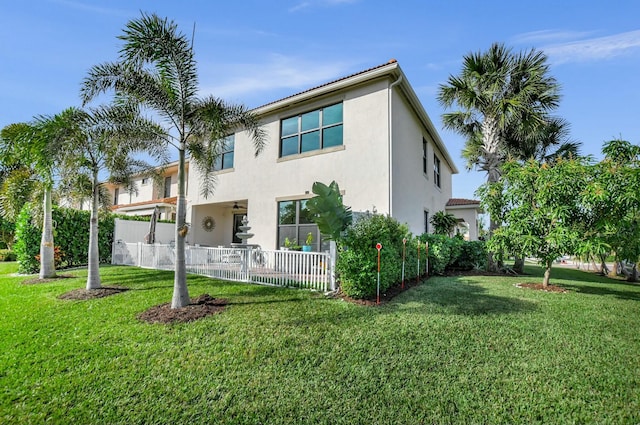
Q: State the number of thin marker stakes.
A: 4